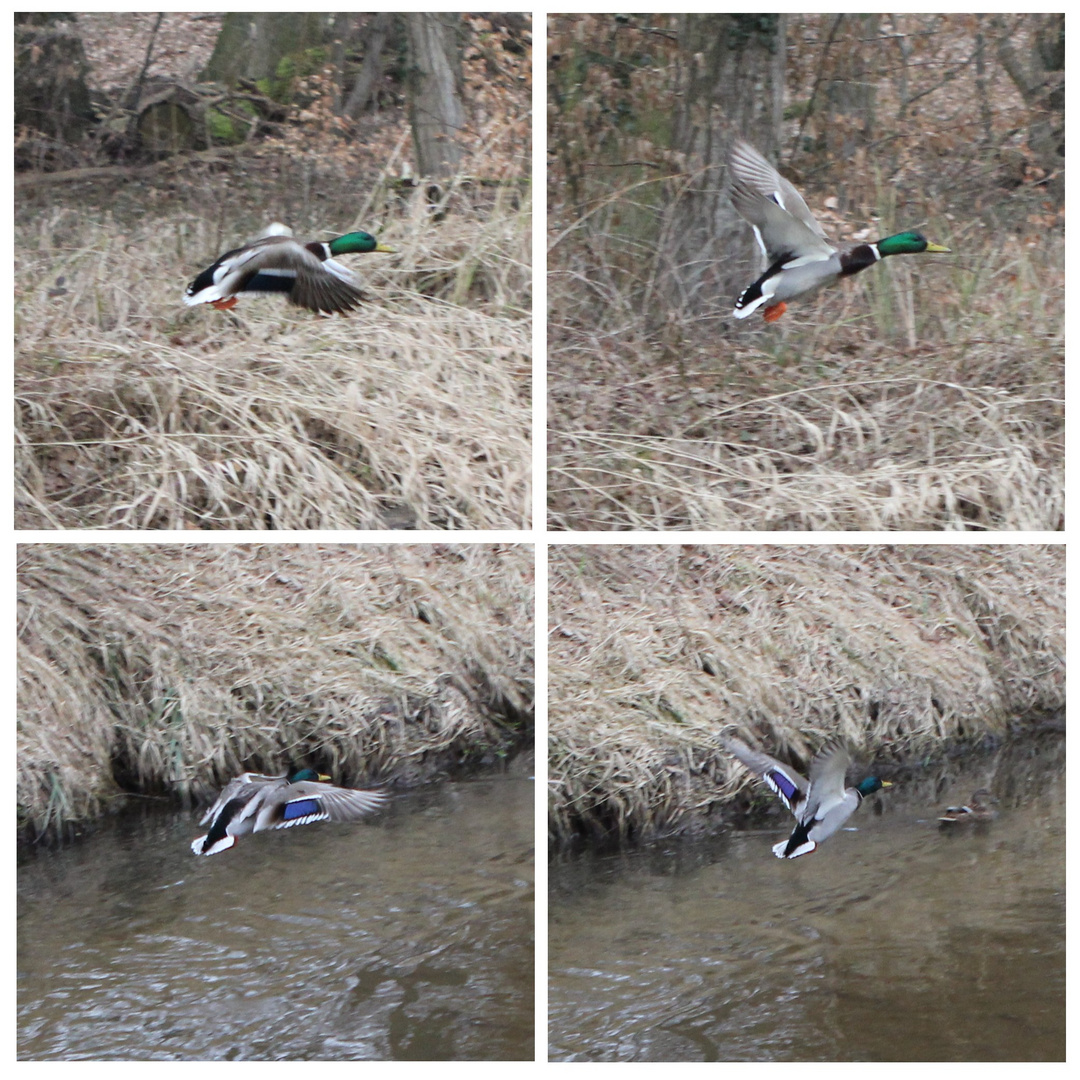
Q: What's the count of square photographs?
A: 4